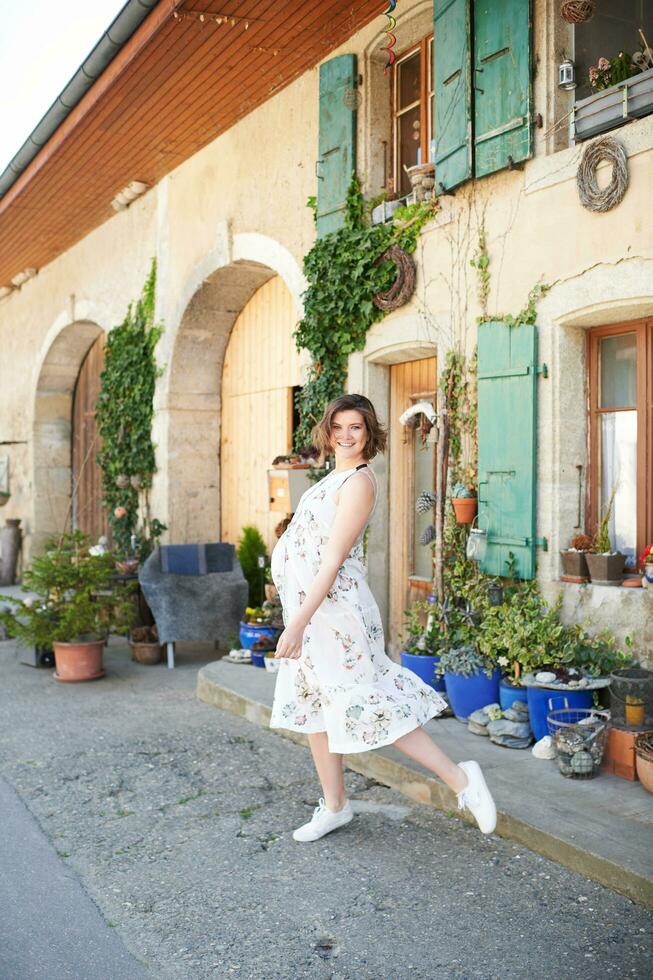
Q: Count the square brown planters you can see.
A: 2